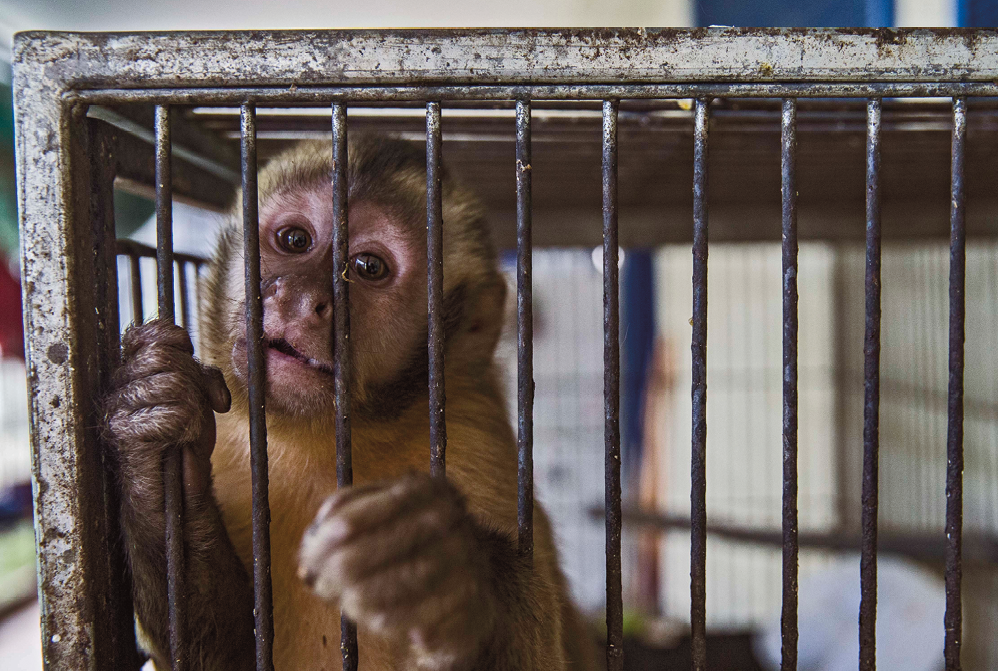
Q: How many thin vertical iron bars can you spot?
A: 10